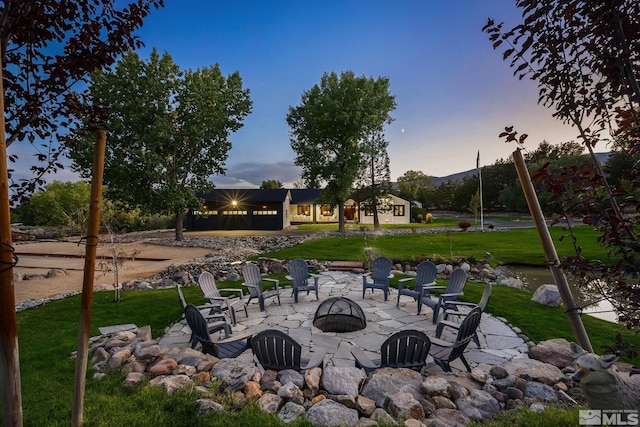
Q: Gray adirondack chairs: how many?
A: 12